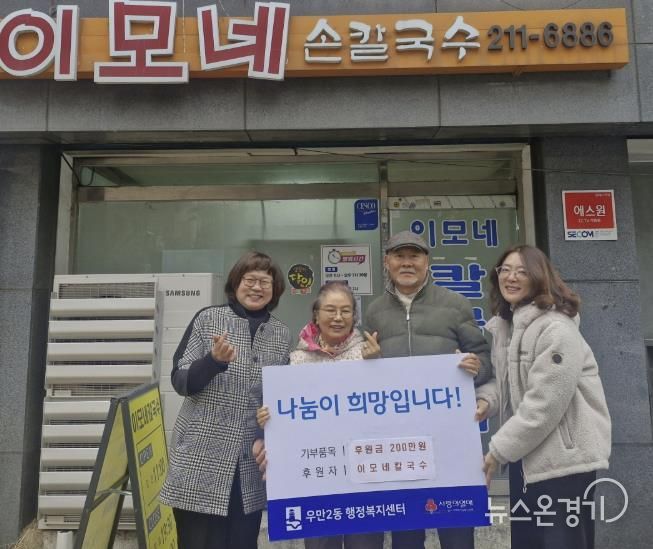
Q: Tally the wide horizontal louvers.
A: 9